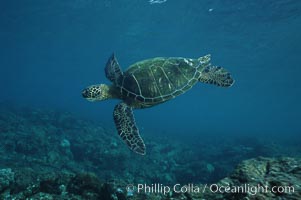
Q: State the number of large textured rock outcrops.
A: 1